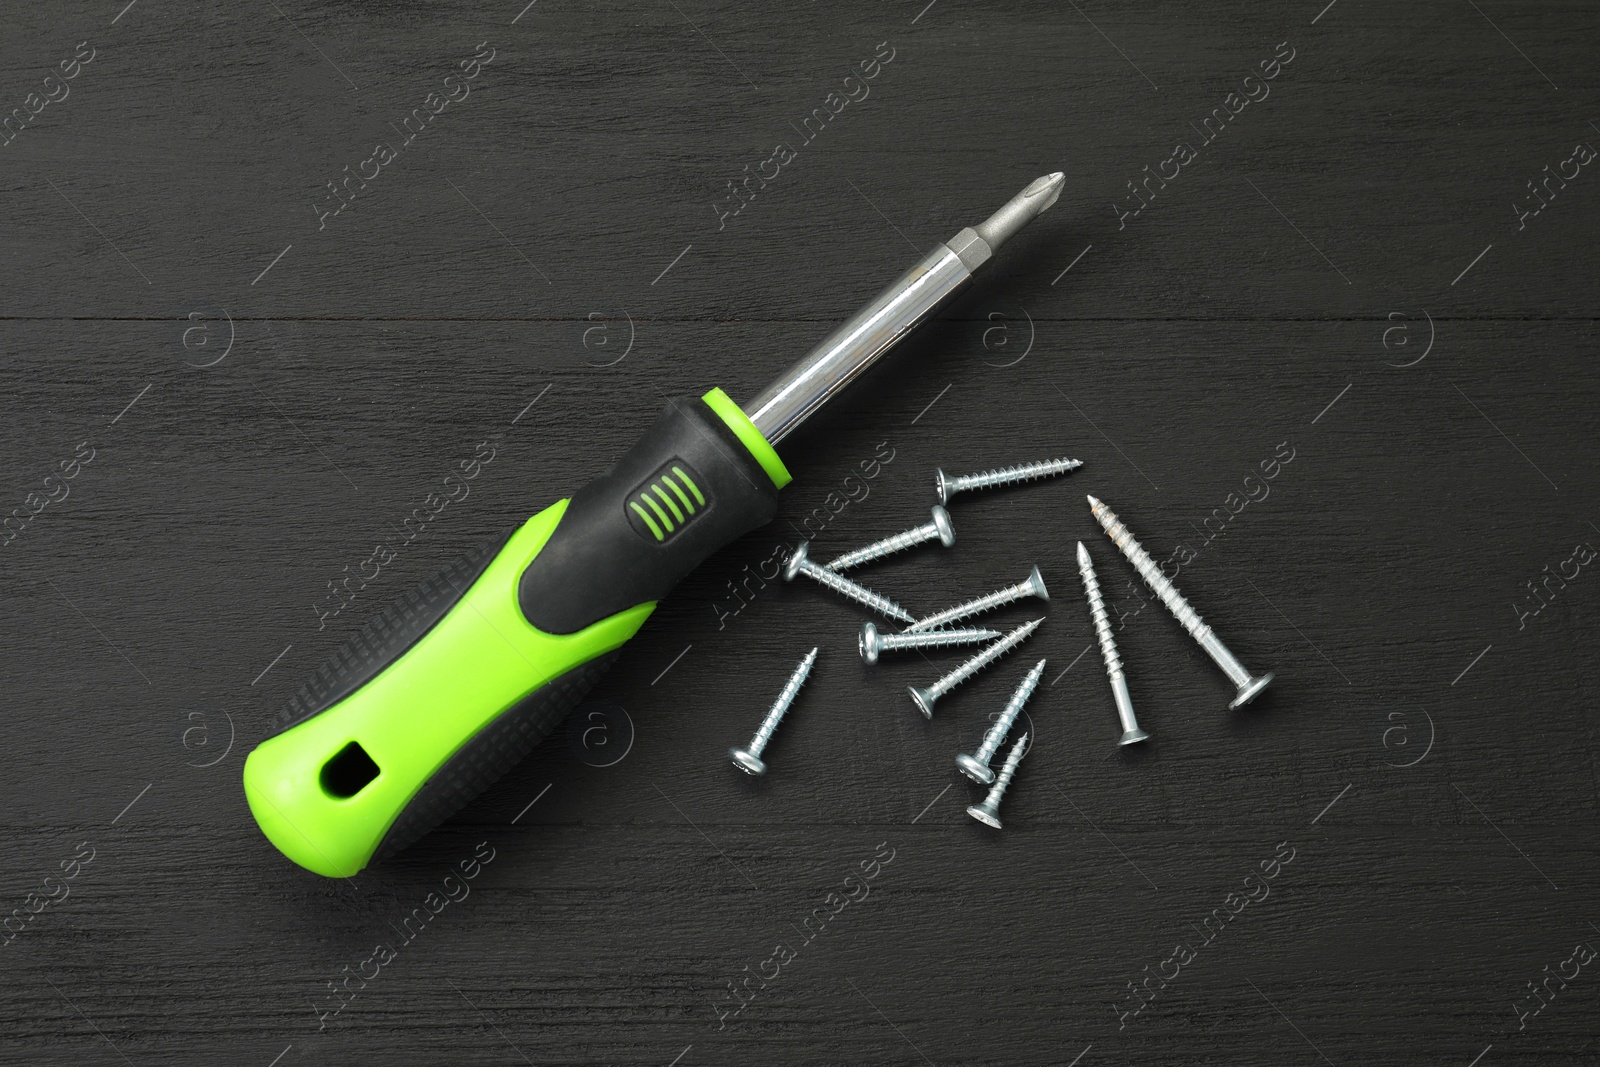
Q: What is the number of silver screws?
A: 11